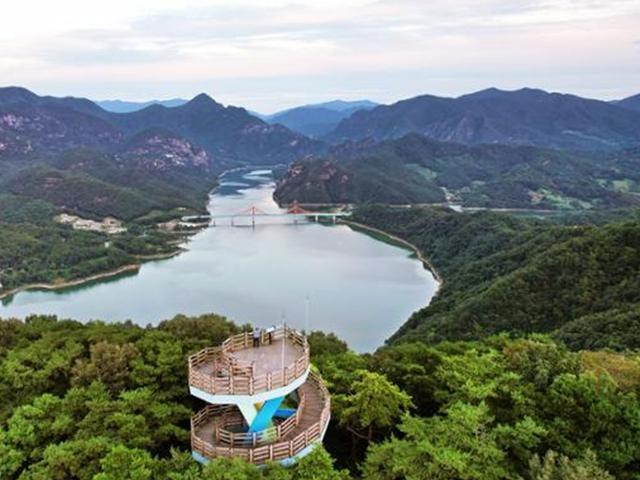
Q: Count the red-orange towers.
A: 2